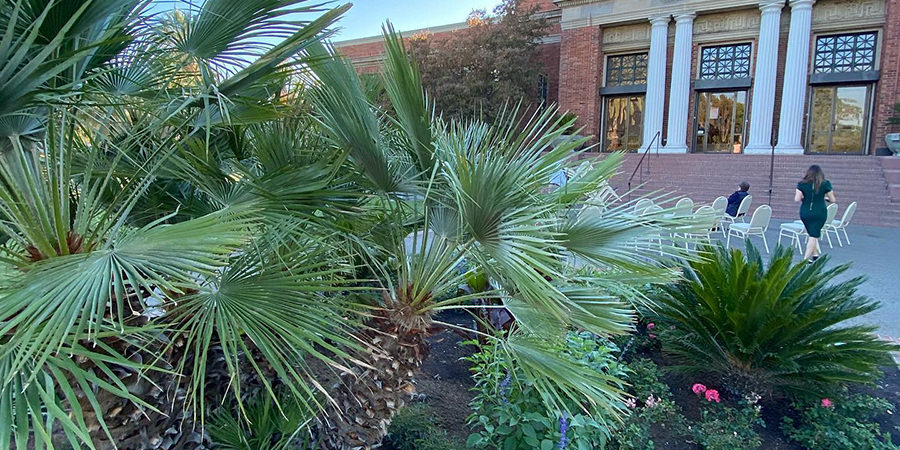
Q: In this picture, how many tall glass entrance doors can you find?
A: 3